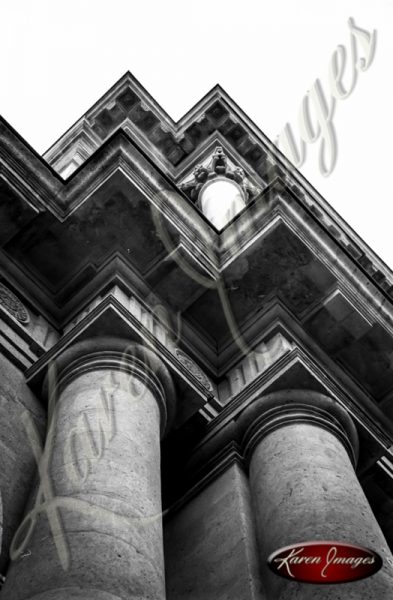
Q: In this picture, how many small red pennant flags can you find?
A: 0